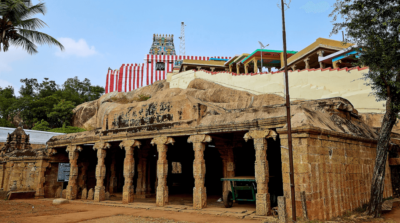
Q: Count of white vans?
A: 0